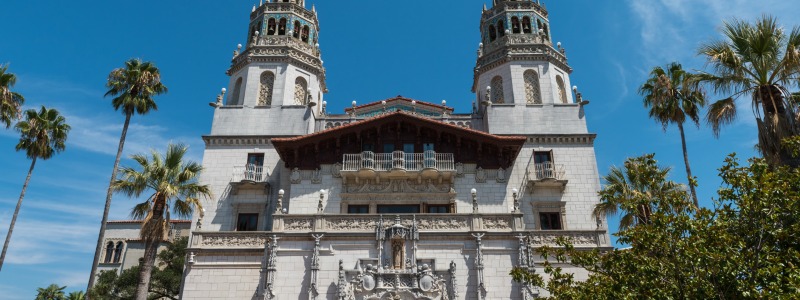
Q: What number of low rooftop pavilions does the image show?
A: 1